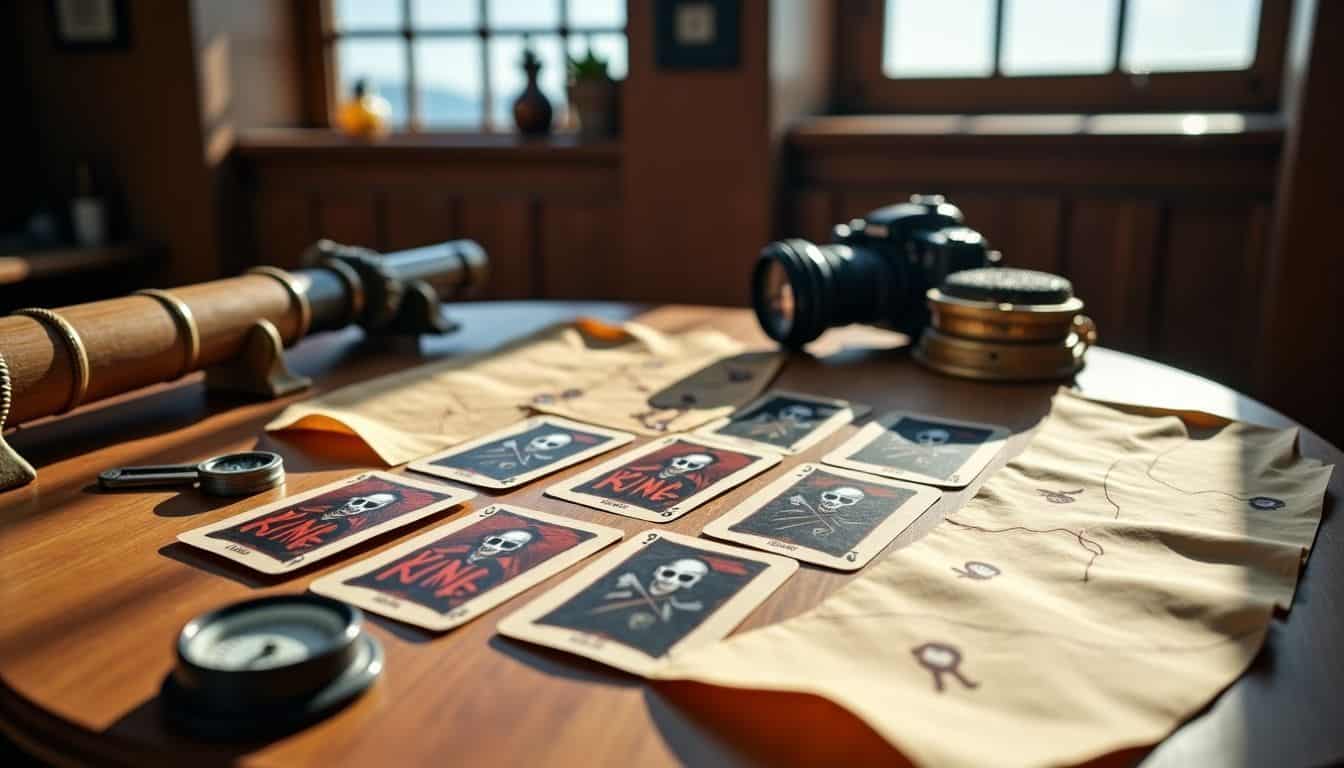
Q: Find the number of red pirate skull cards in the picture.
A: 3